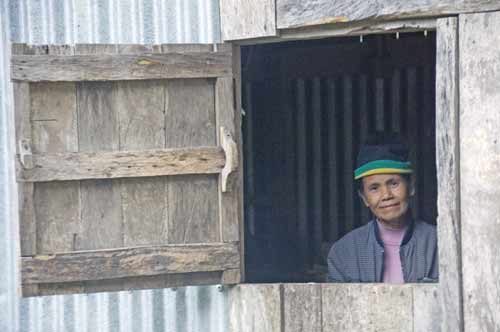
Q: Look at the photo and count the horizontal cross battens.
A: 3